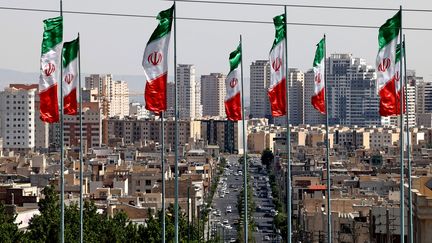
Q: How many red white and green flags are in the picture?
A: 8